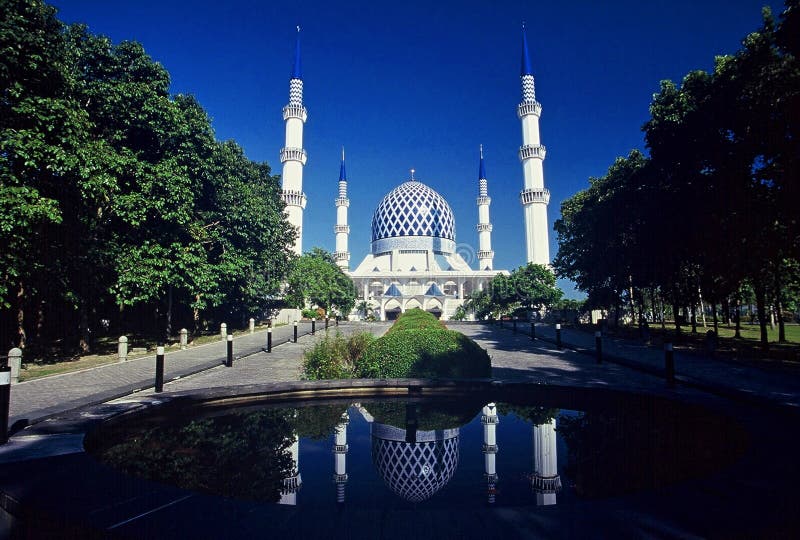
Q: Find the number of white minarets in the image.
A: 4